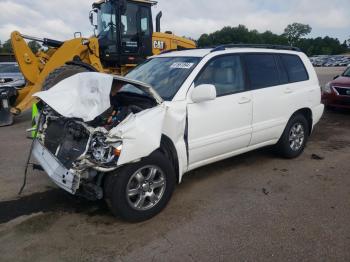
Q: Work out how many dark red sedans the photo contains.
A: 1